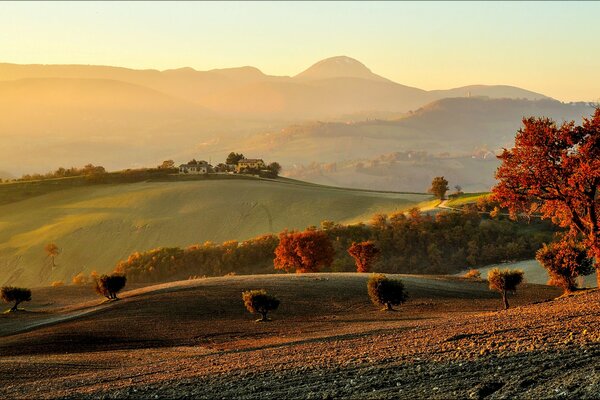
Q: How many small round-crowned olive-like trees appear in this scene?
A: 5